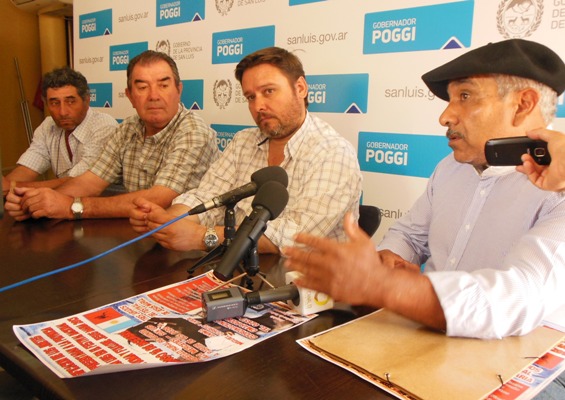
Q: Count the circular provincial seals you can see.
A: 4